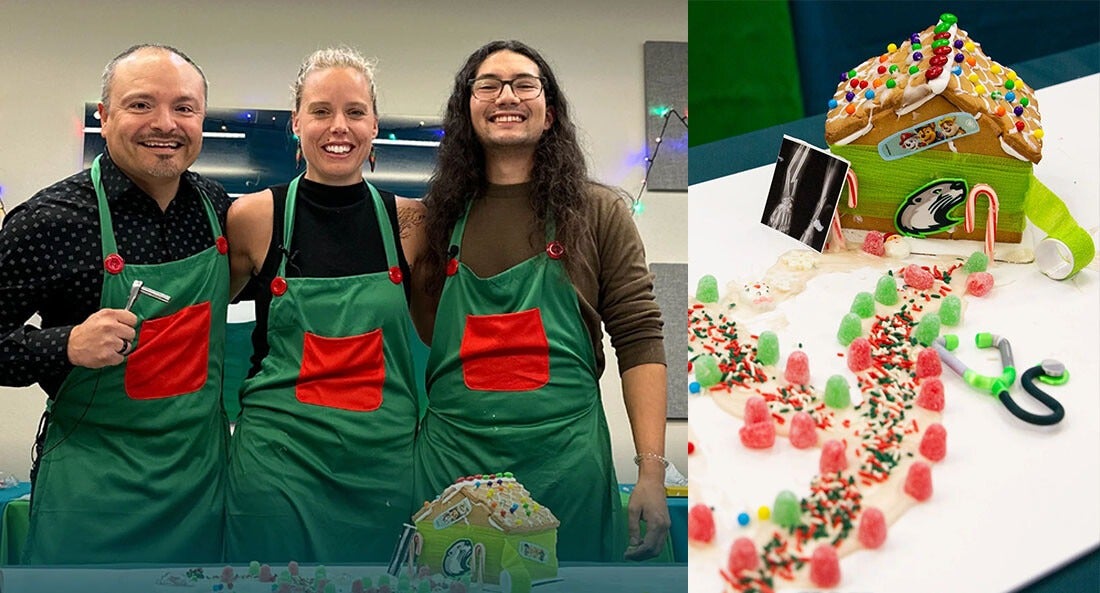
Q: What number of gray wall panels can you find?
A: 2